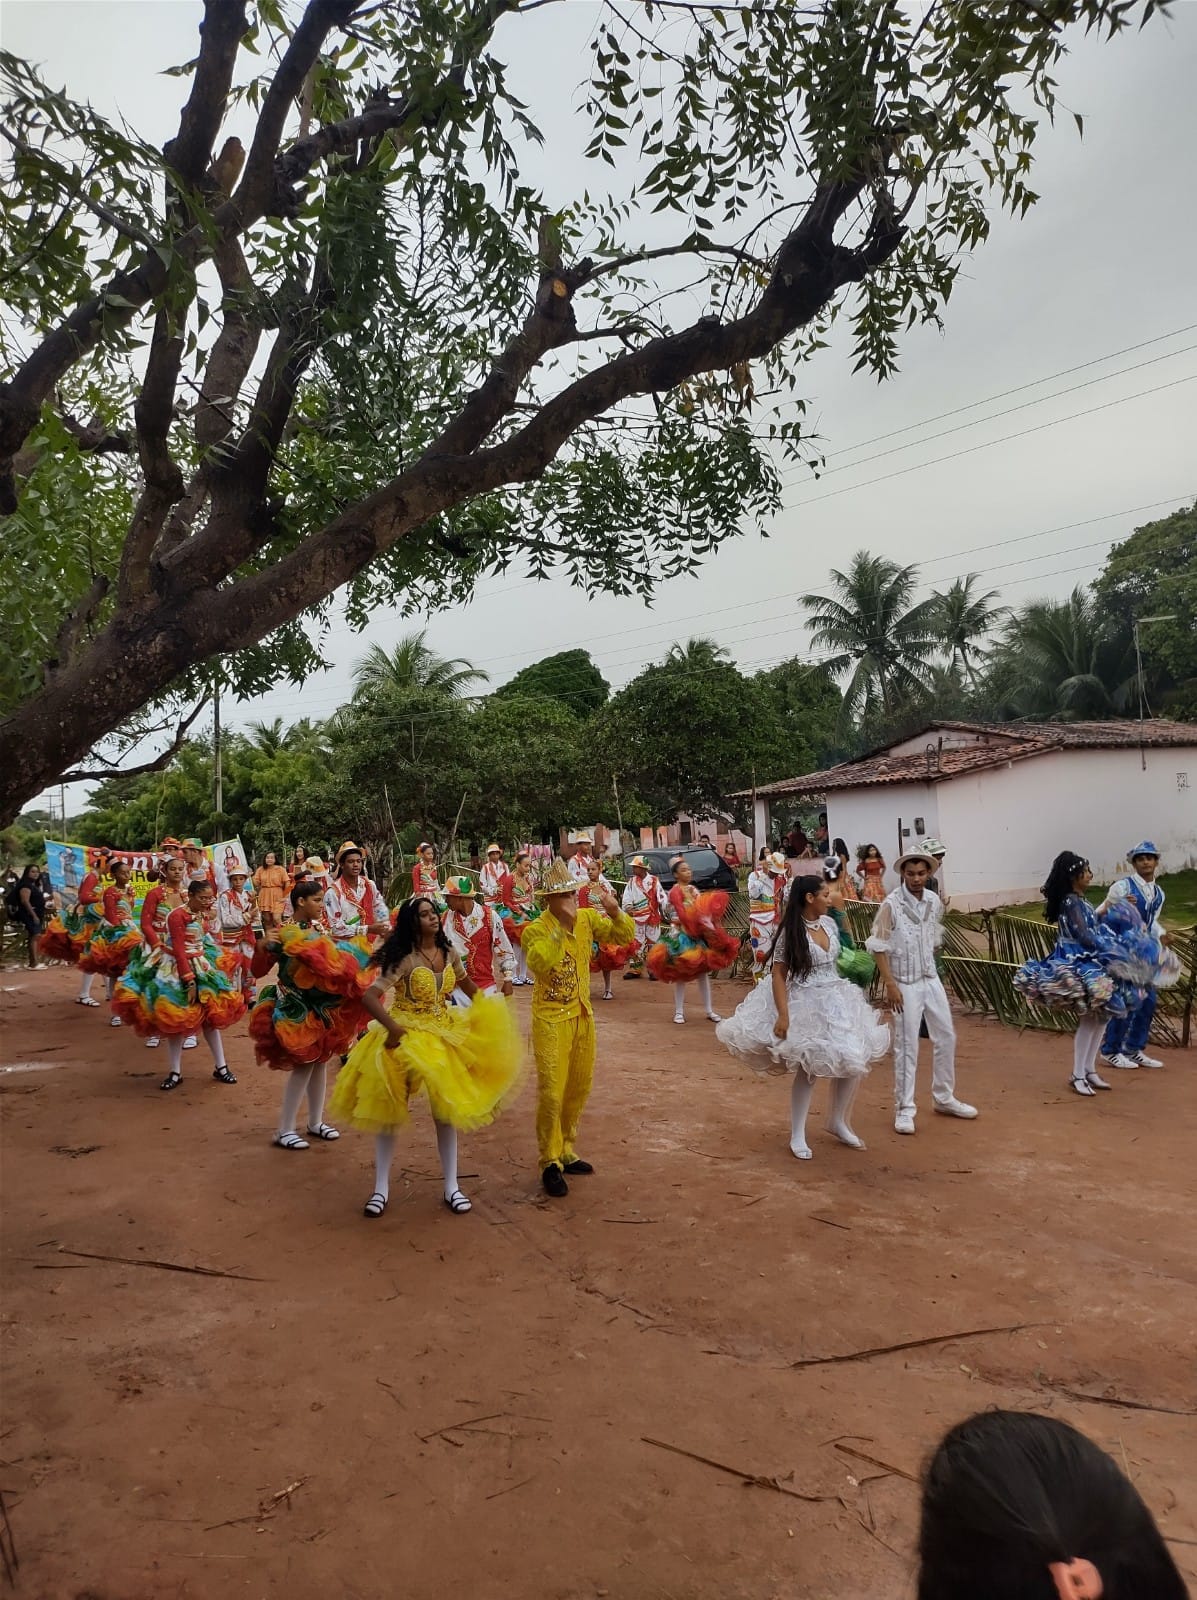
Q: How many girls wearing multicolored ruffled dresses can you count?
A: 9